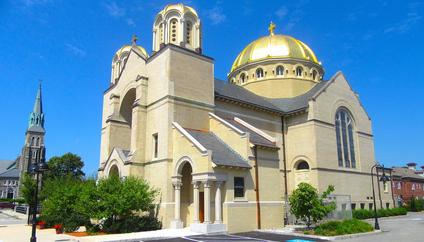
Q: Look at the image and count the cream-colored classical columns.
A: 4